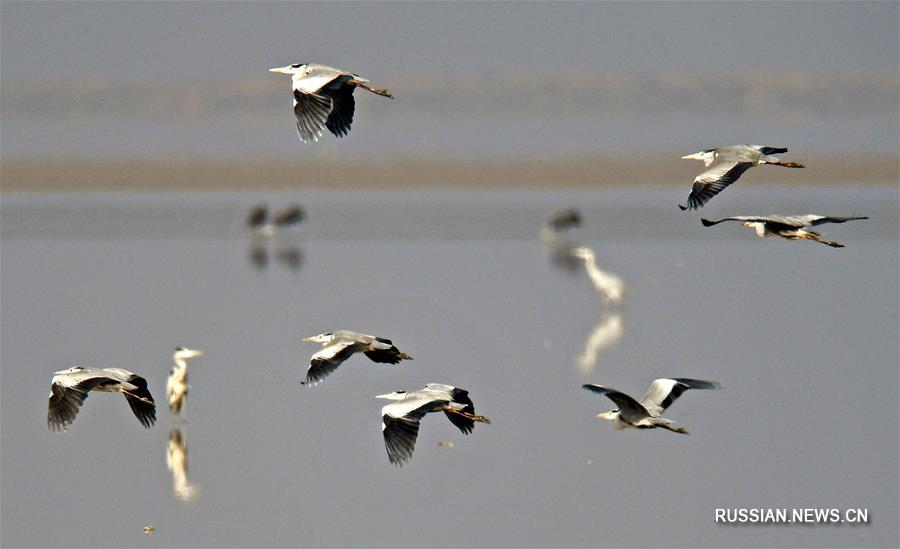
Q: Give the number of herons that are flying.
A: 7